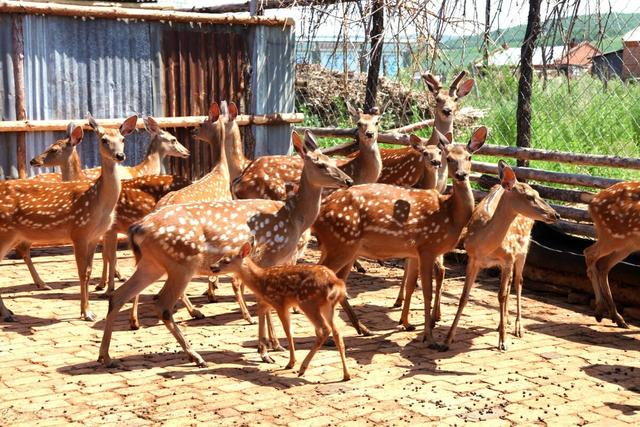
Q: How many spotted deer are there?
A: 13